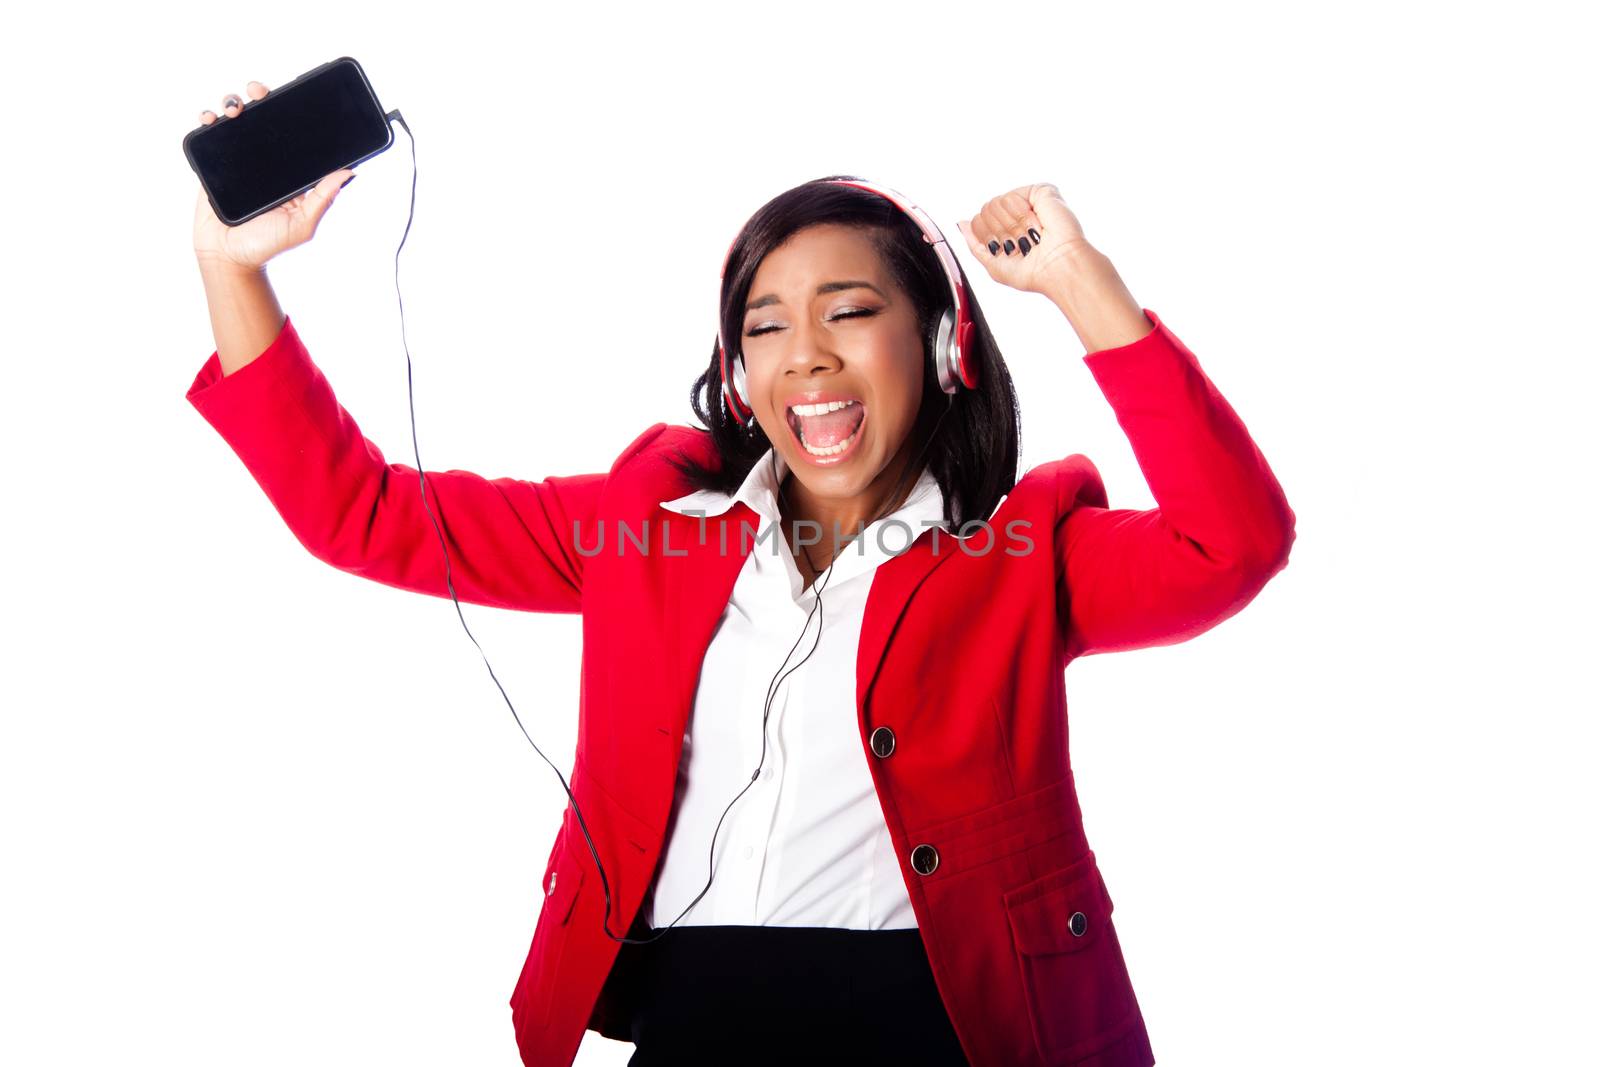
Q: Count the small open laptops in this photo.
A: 0